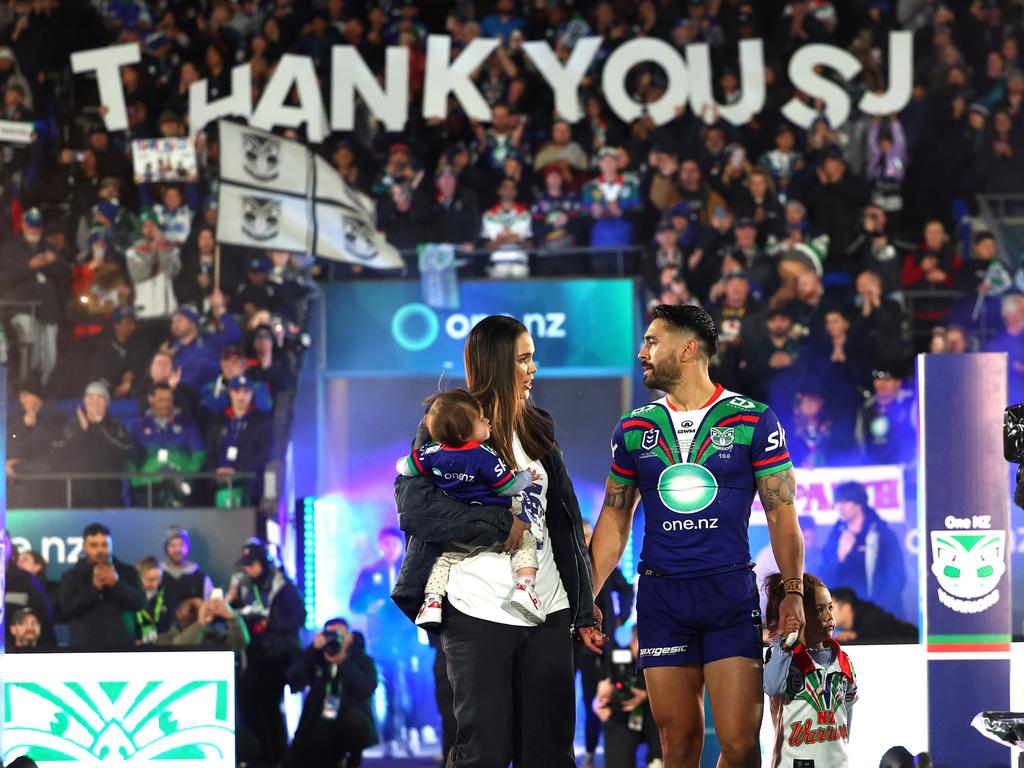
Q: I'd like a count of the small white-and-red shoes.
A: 2